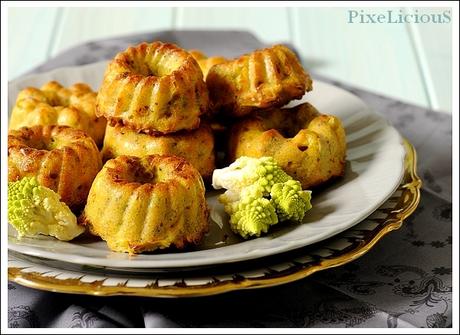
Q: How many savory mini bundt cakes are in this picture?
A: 8